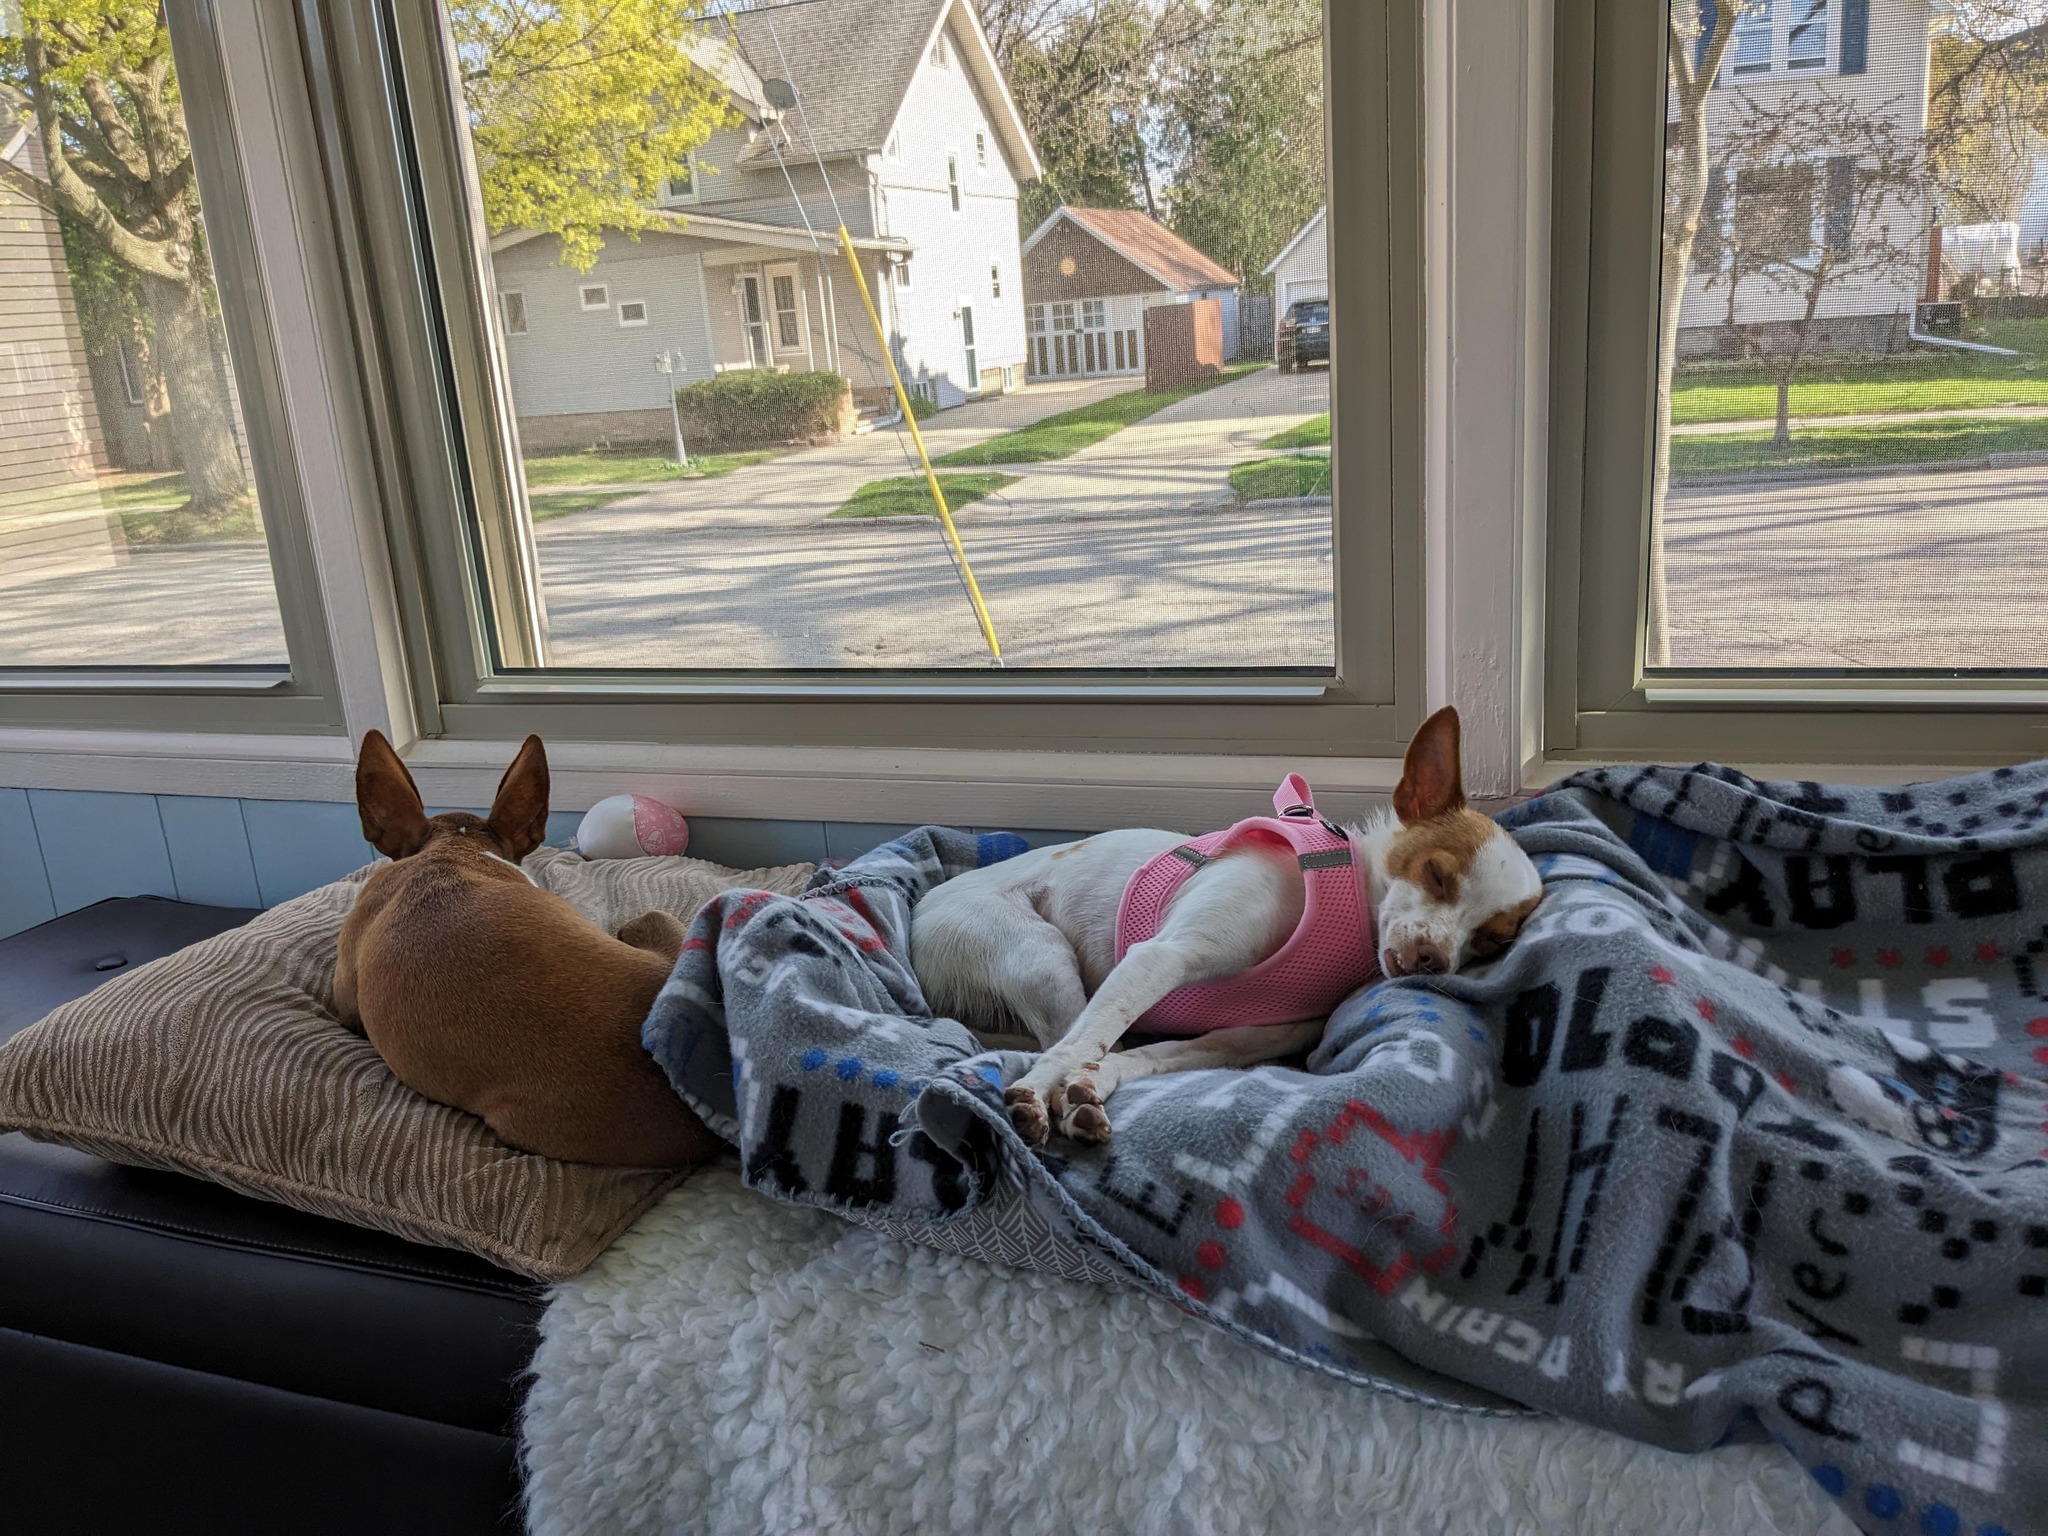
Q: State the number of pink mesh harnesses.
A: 1